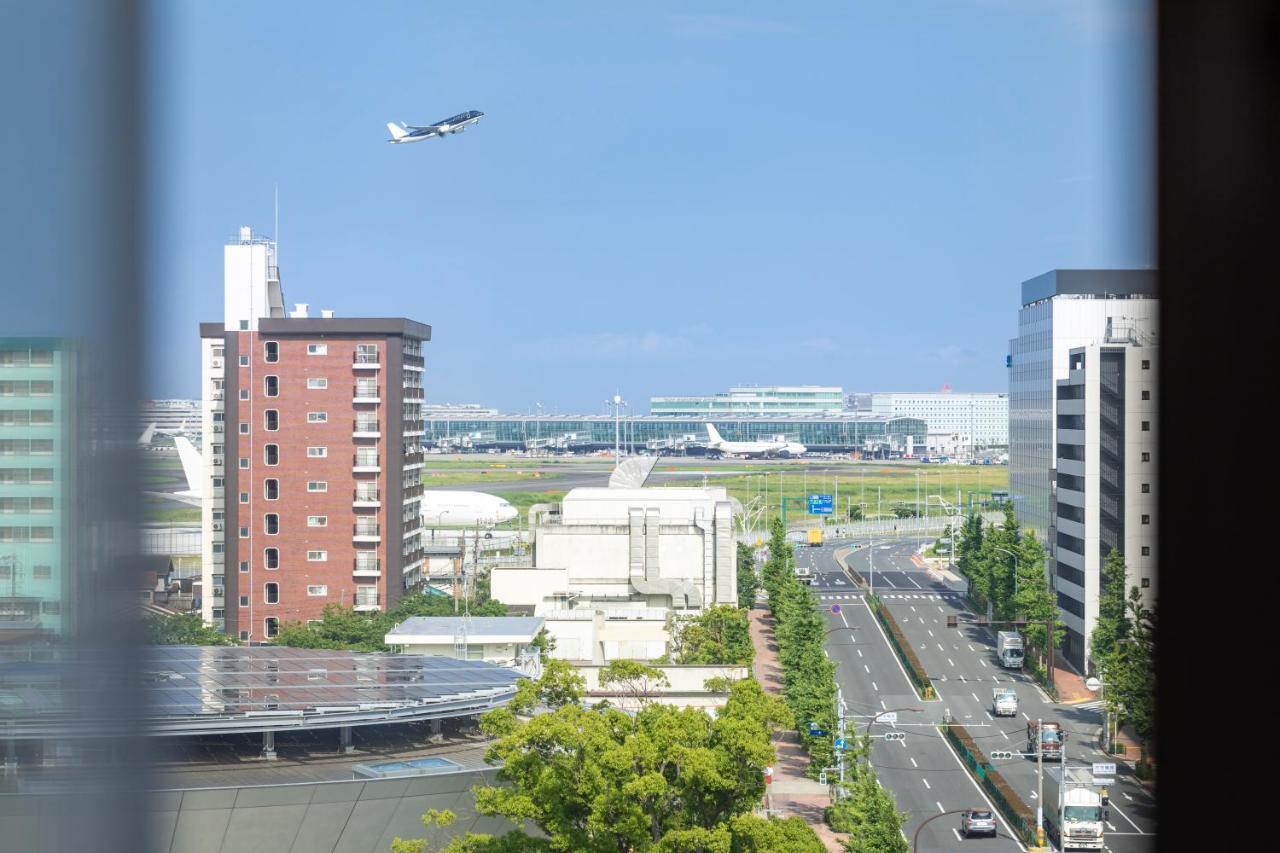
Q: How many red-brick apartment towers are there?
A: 1